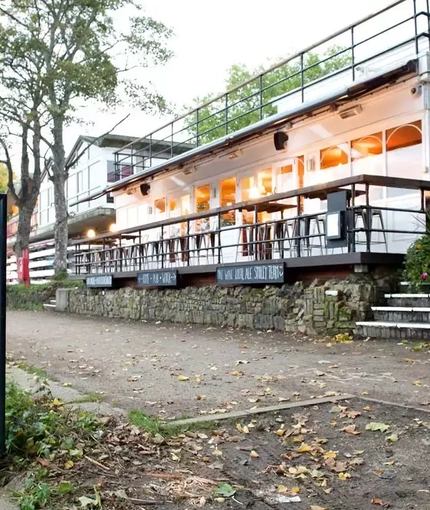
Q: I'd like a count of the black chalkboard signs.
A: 3